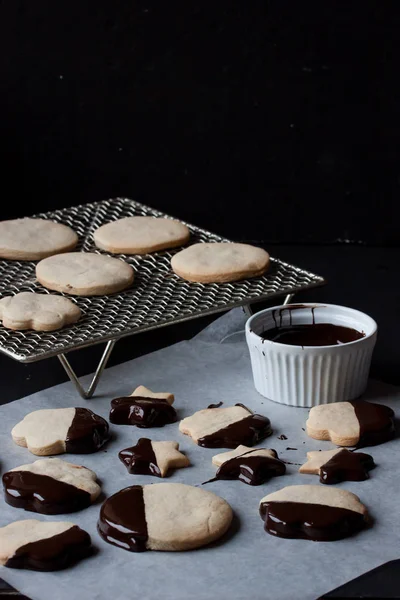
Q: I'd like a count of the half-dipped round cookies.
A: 1